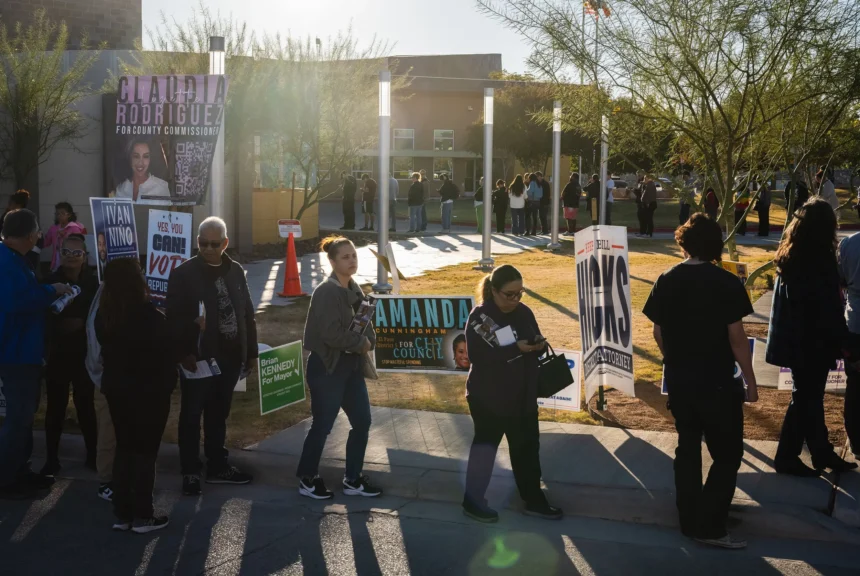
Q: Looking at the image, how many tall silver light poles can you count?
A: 5